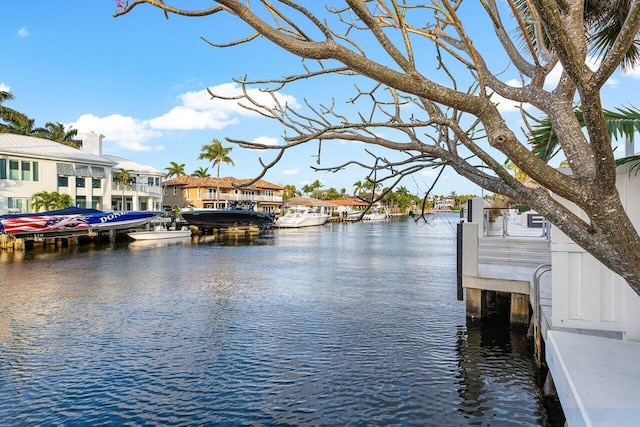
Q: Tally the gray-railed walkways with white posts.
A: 1